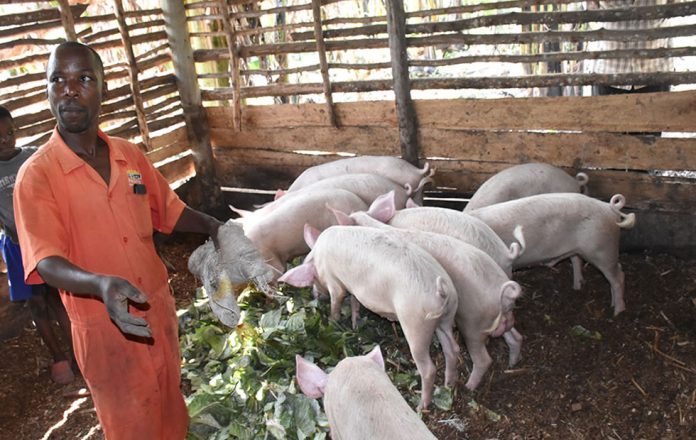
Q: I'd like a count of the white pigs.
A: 9